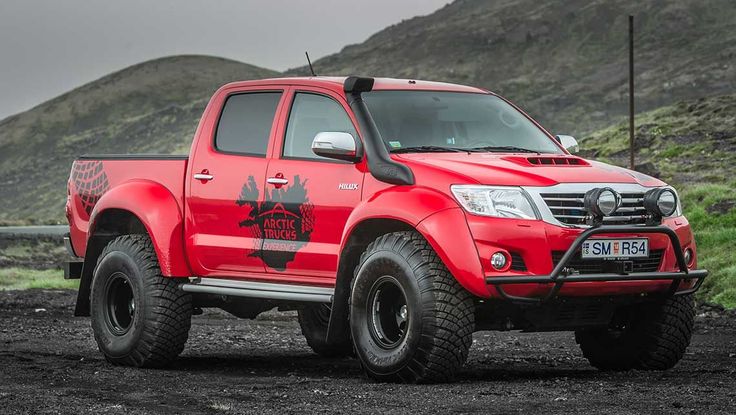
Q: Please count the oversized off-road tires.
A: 4